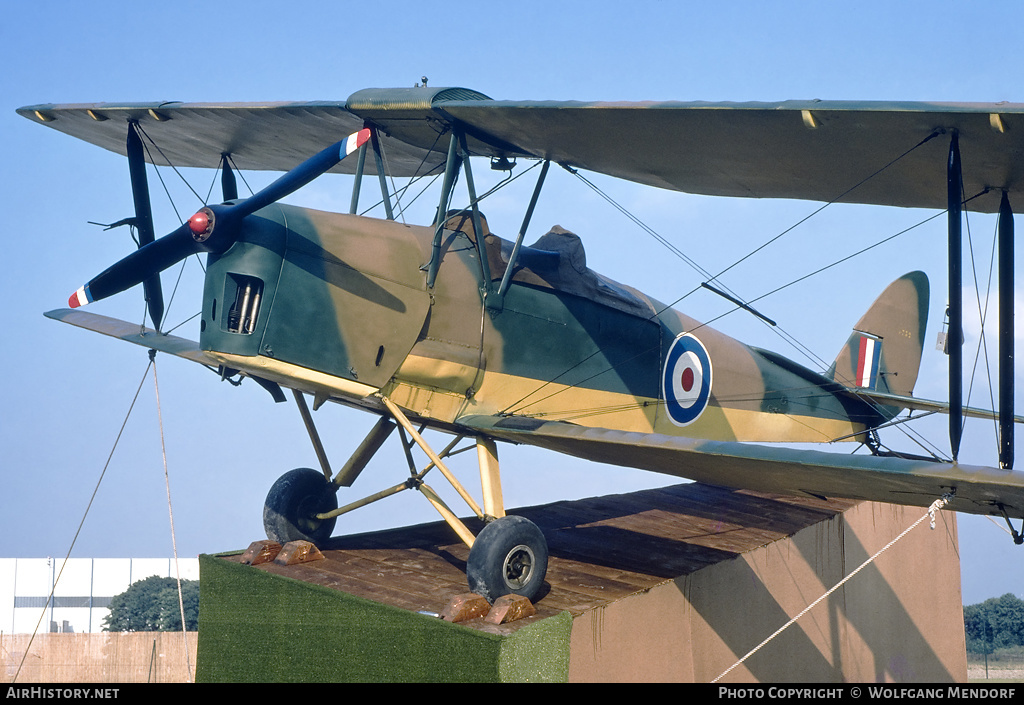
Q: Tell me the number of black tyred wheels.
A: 2